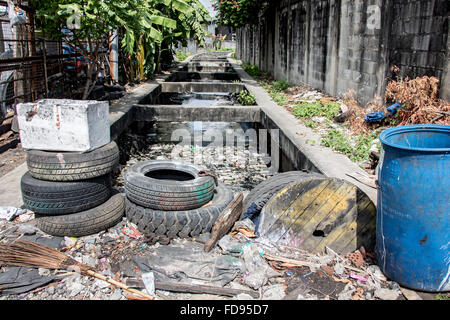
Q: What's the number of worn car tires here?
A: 6